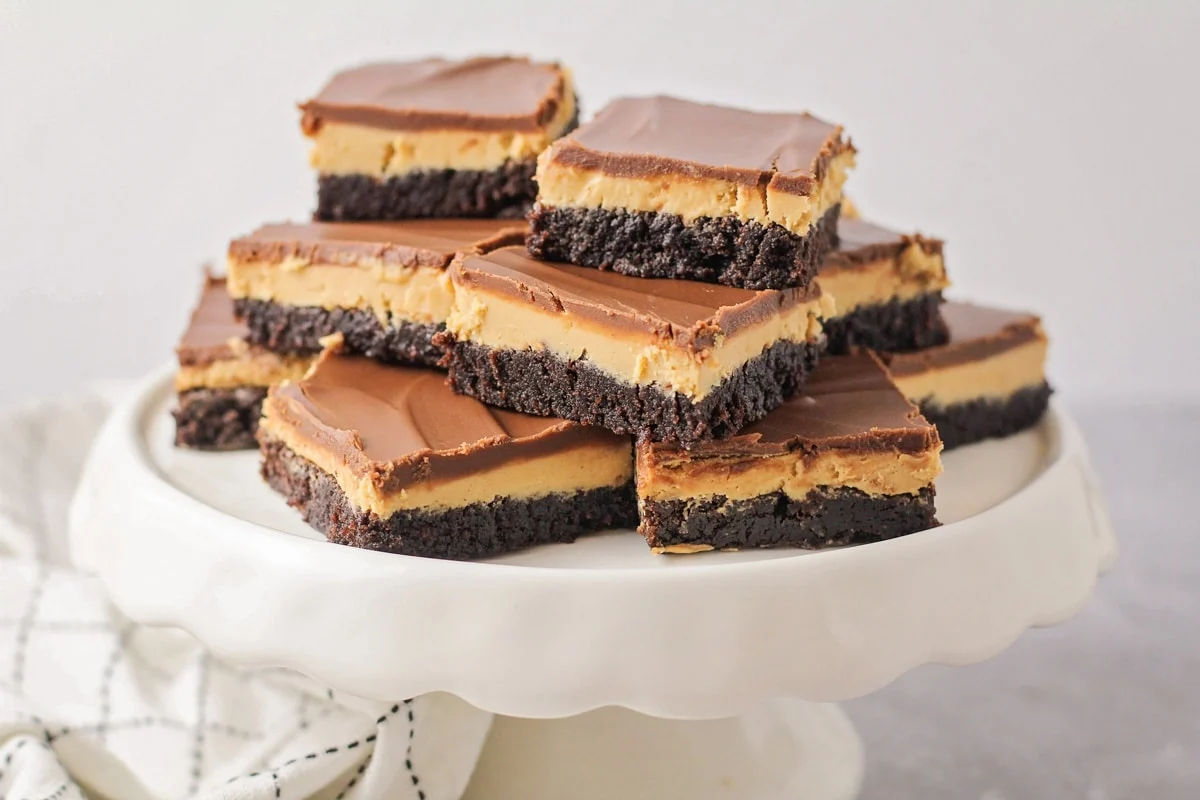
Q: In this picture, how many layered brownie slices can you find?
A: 9